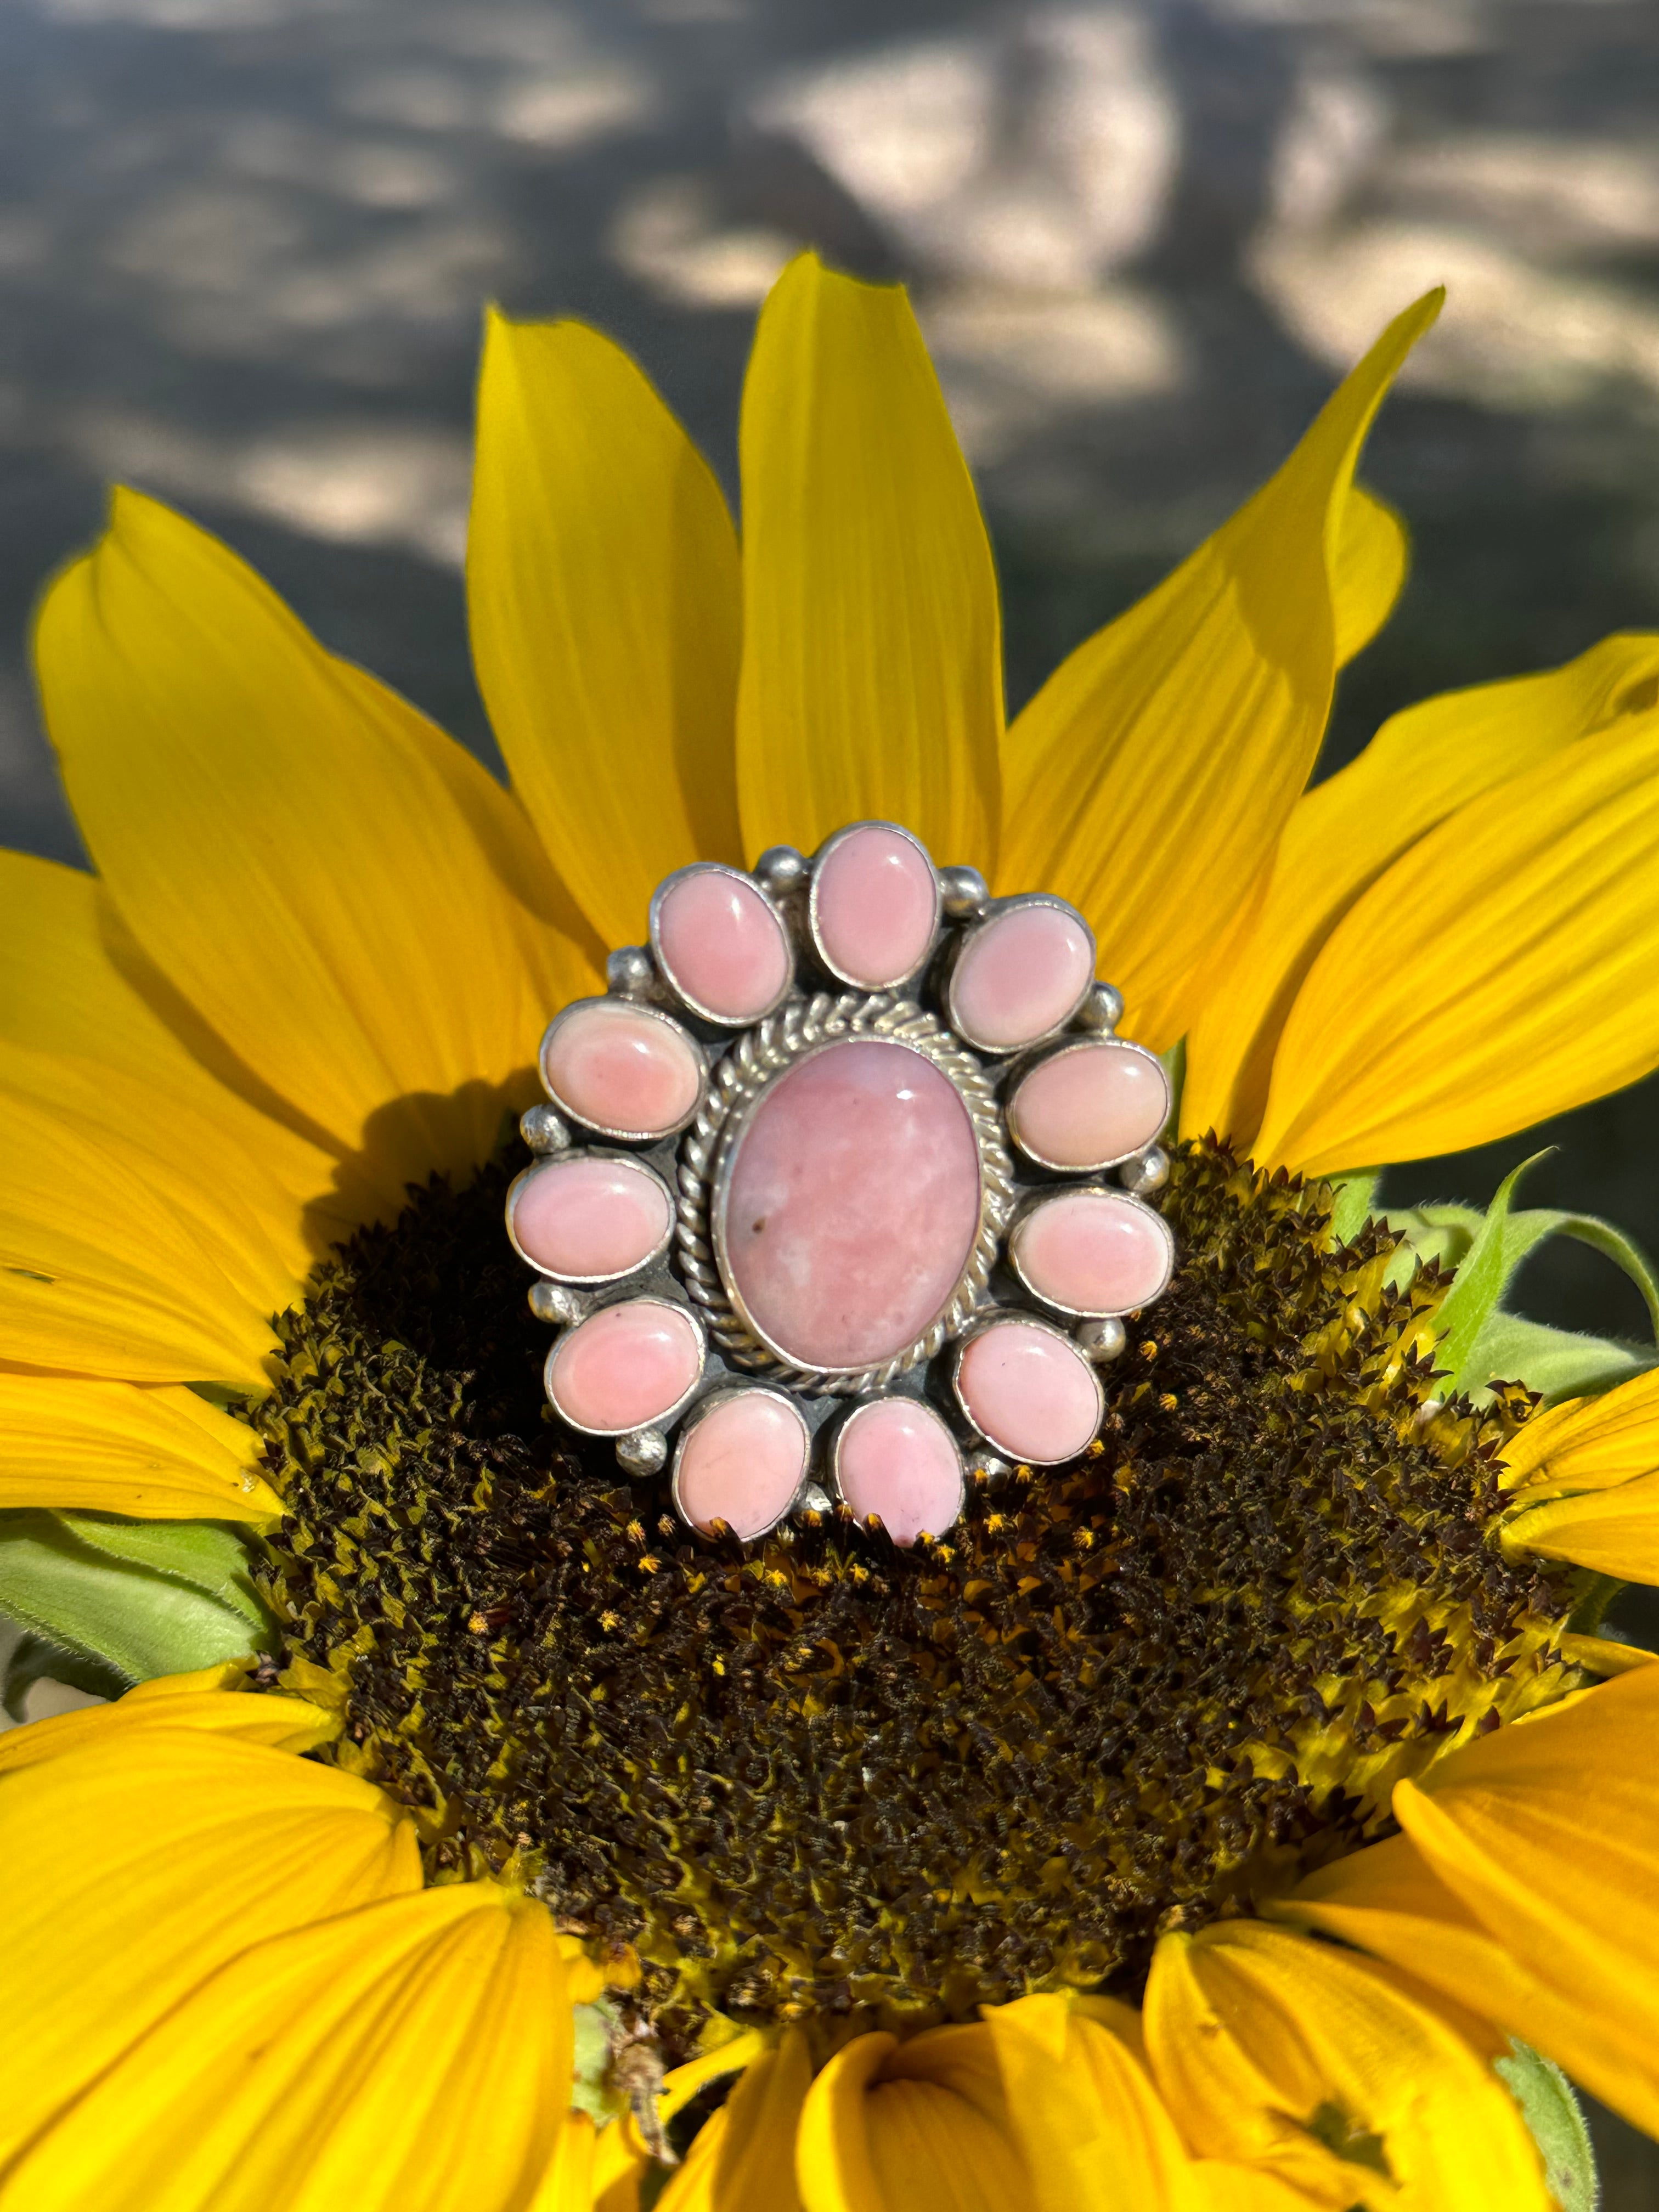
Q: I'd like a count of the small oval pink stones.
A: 11